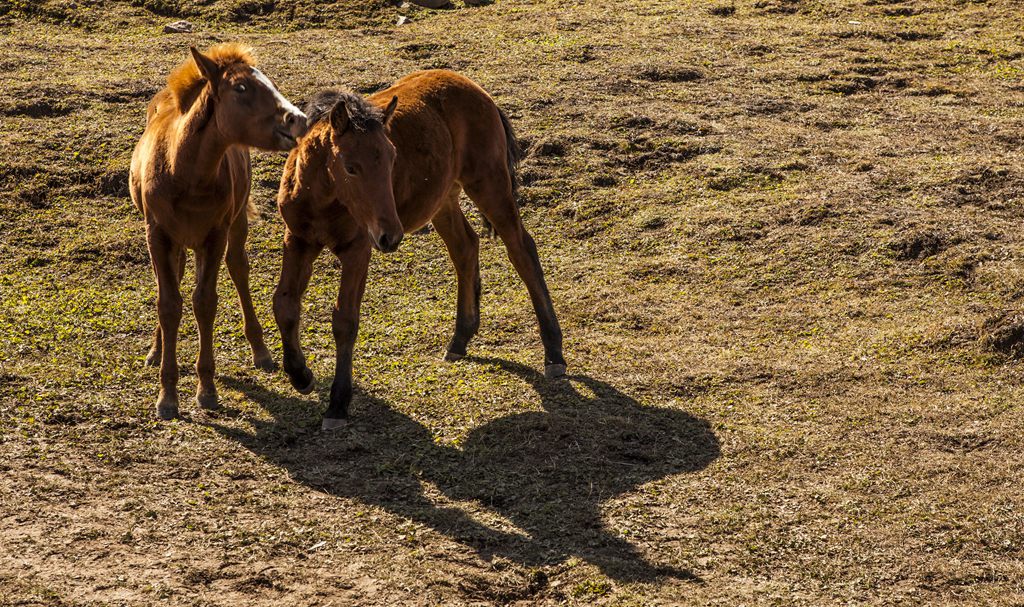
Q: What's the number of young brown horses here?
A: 2